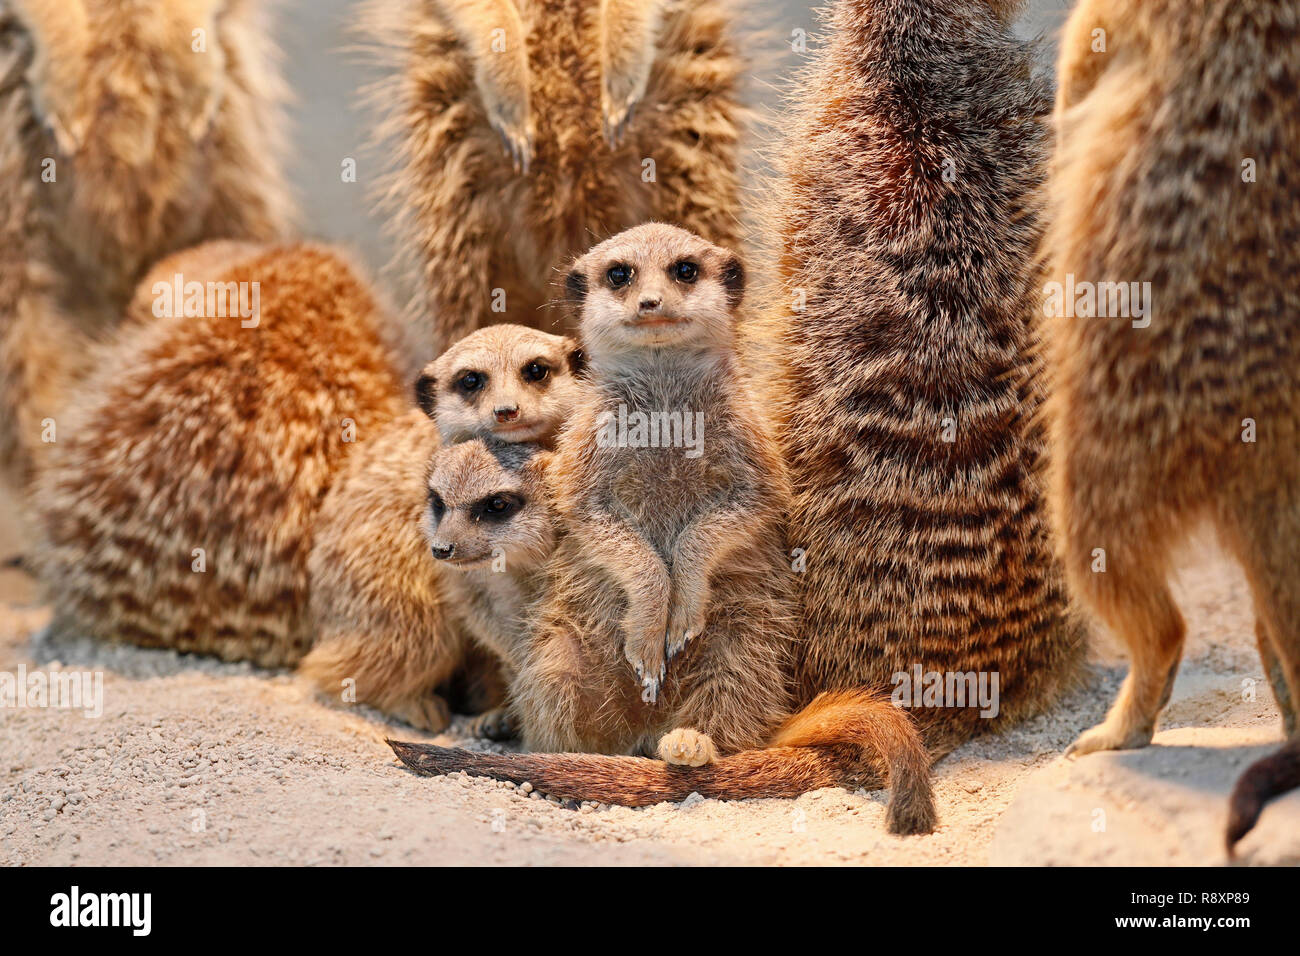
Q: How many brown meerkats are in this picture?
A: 8